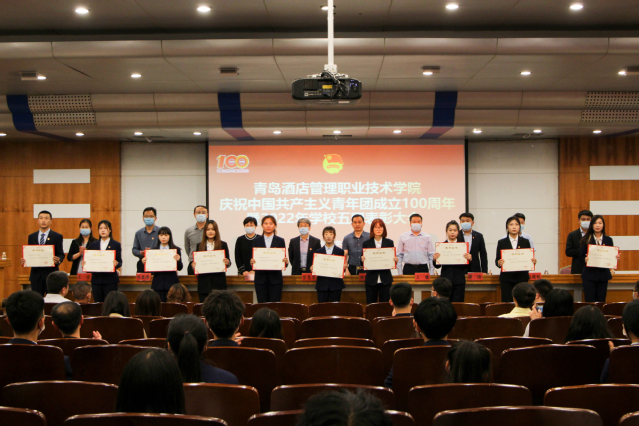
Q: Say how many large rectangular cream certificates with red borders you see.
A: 10